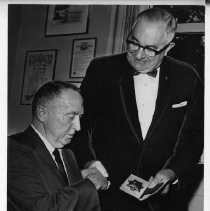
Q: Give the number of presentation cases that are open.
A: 1